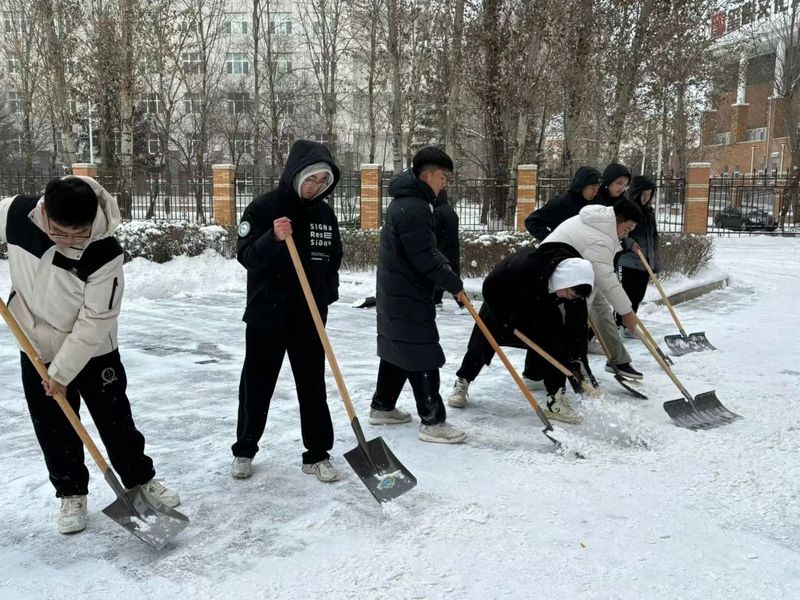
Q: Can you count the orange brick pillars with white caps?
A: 5